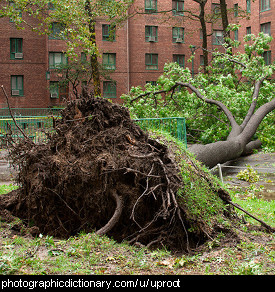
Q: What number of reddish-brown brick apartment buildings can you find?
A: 1